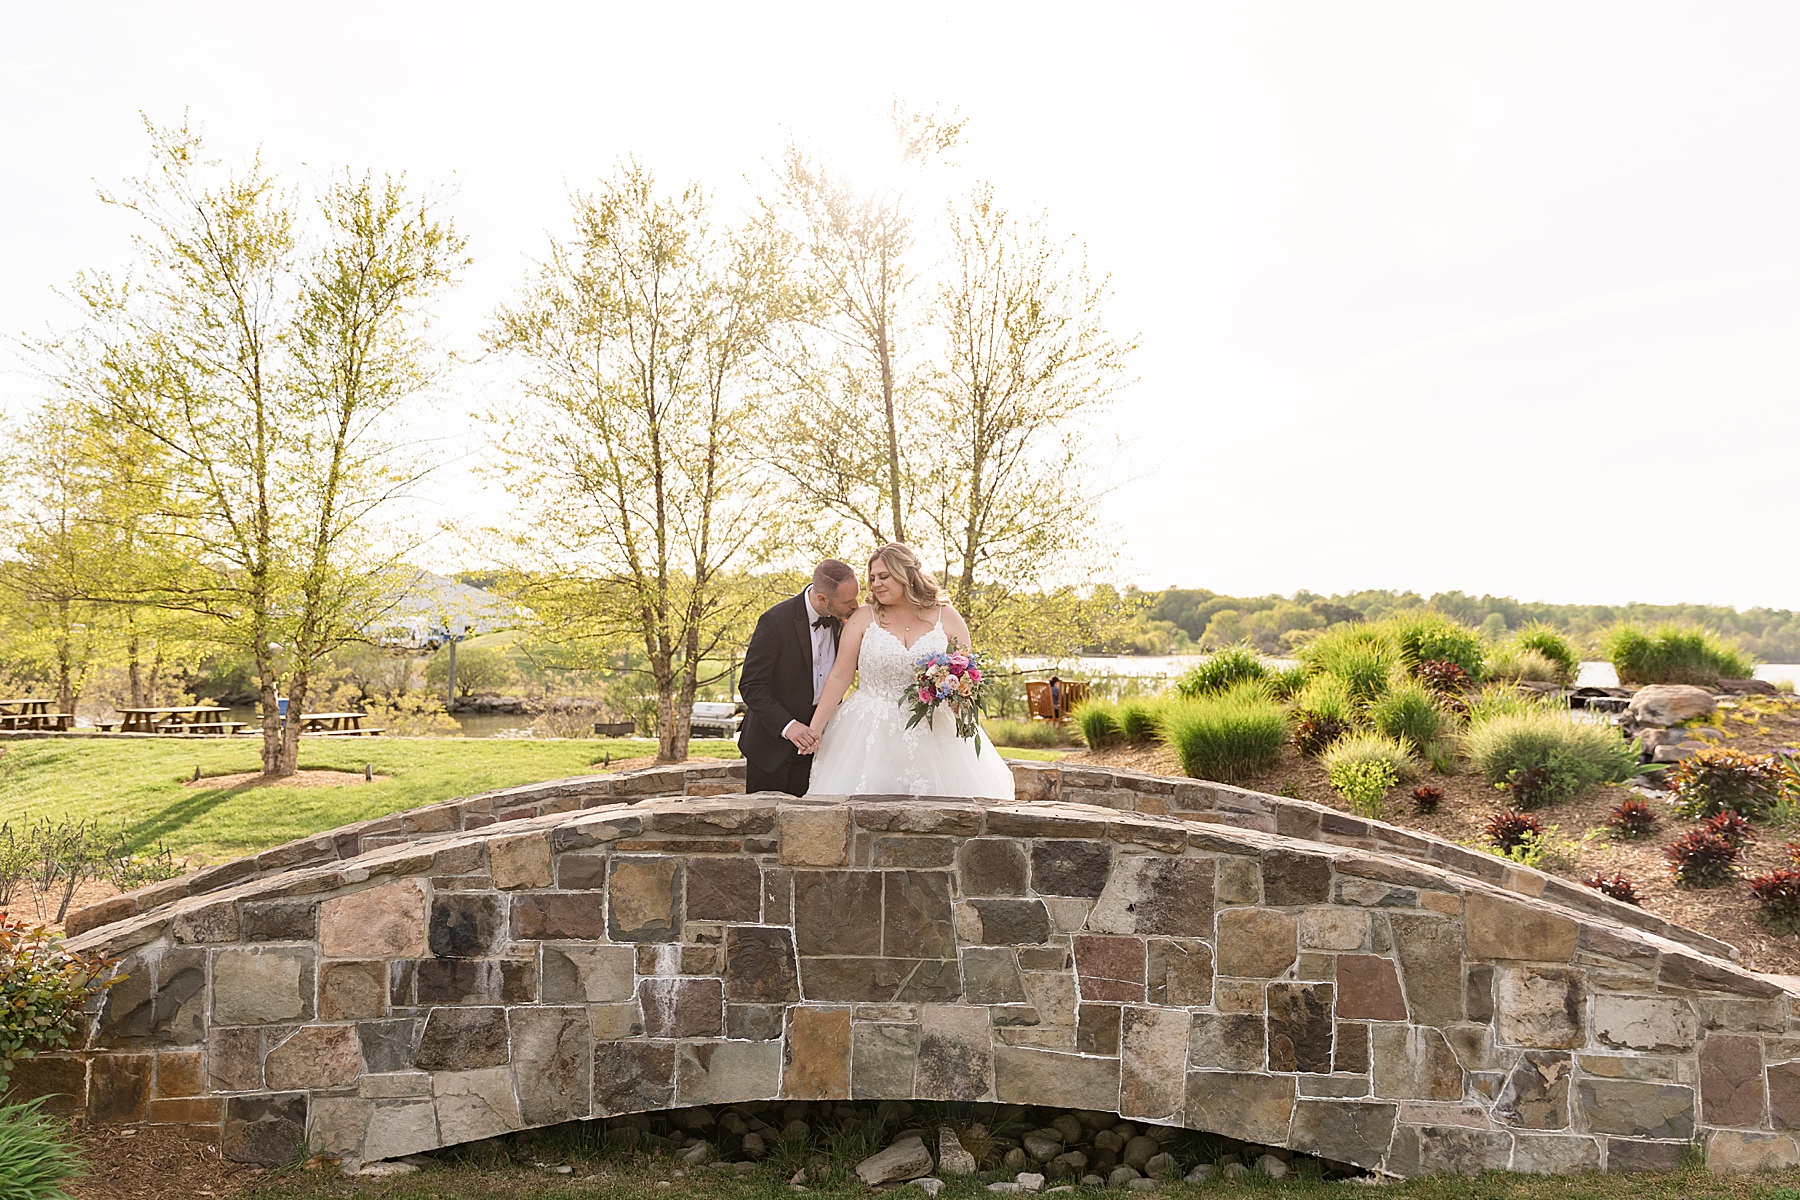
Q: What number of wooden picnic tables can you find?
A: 3